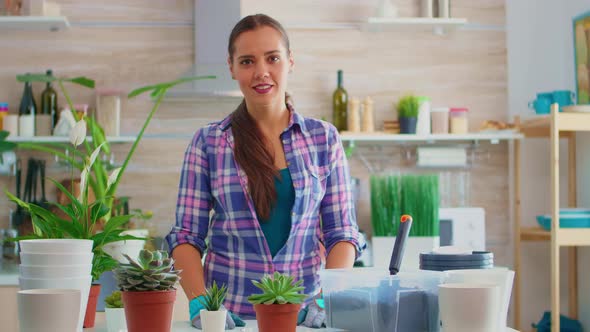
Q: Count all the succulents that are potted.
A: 4